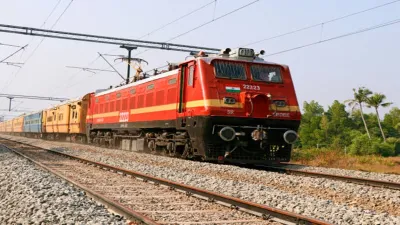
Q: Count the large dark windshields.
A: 2